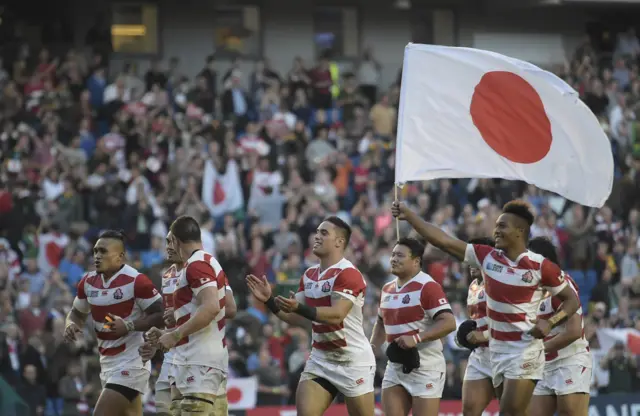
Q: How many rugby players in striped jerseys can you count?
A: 8